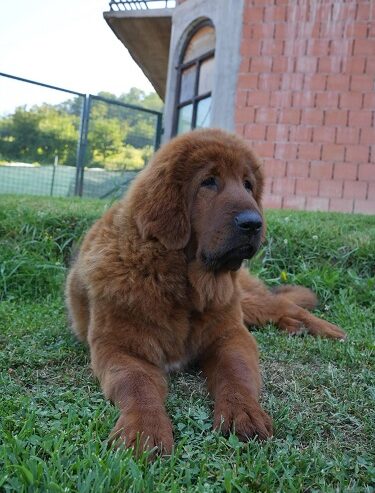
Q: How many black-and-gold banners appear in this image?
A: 0